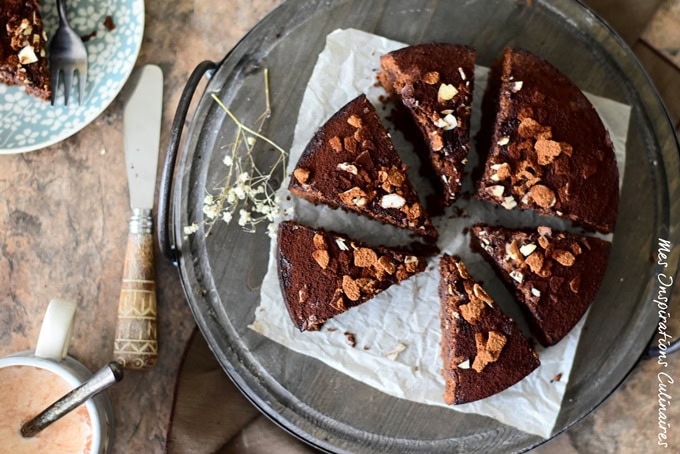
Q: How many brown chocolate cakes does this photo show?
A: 7